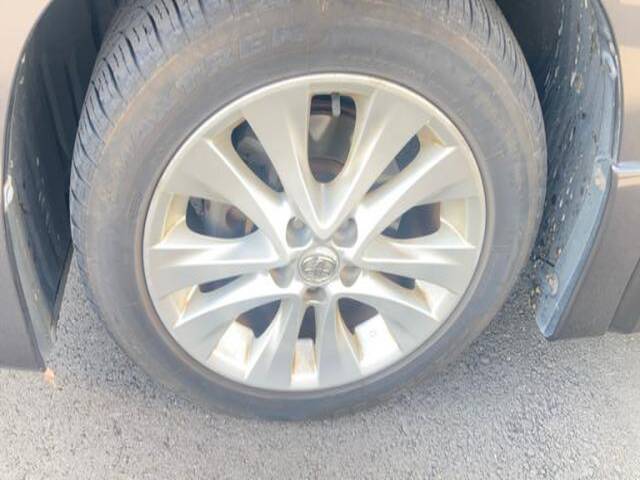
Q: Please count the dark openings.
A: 10